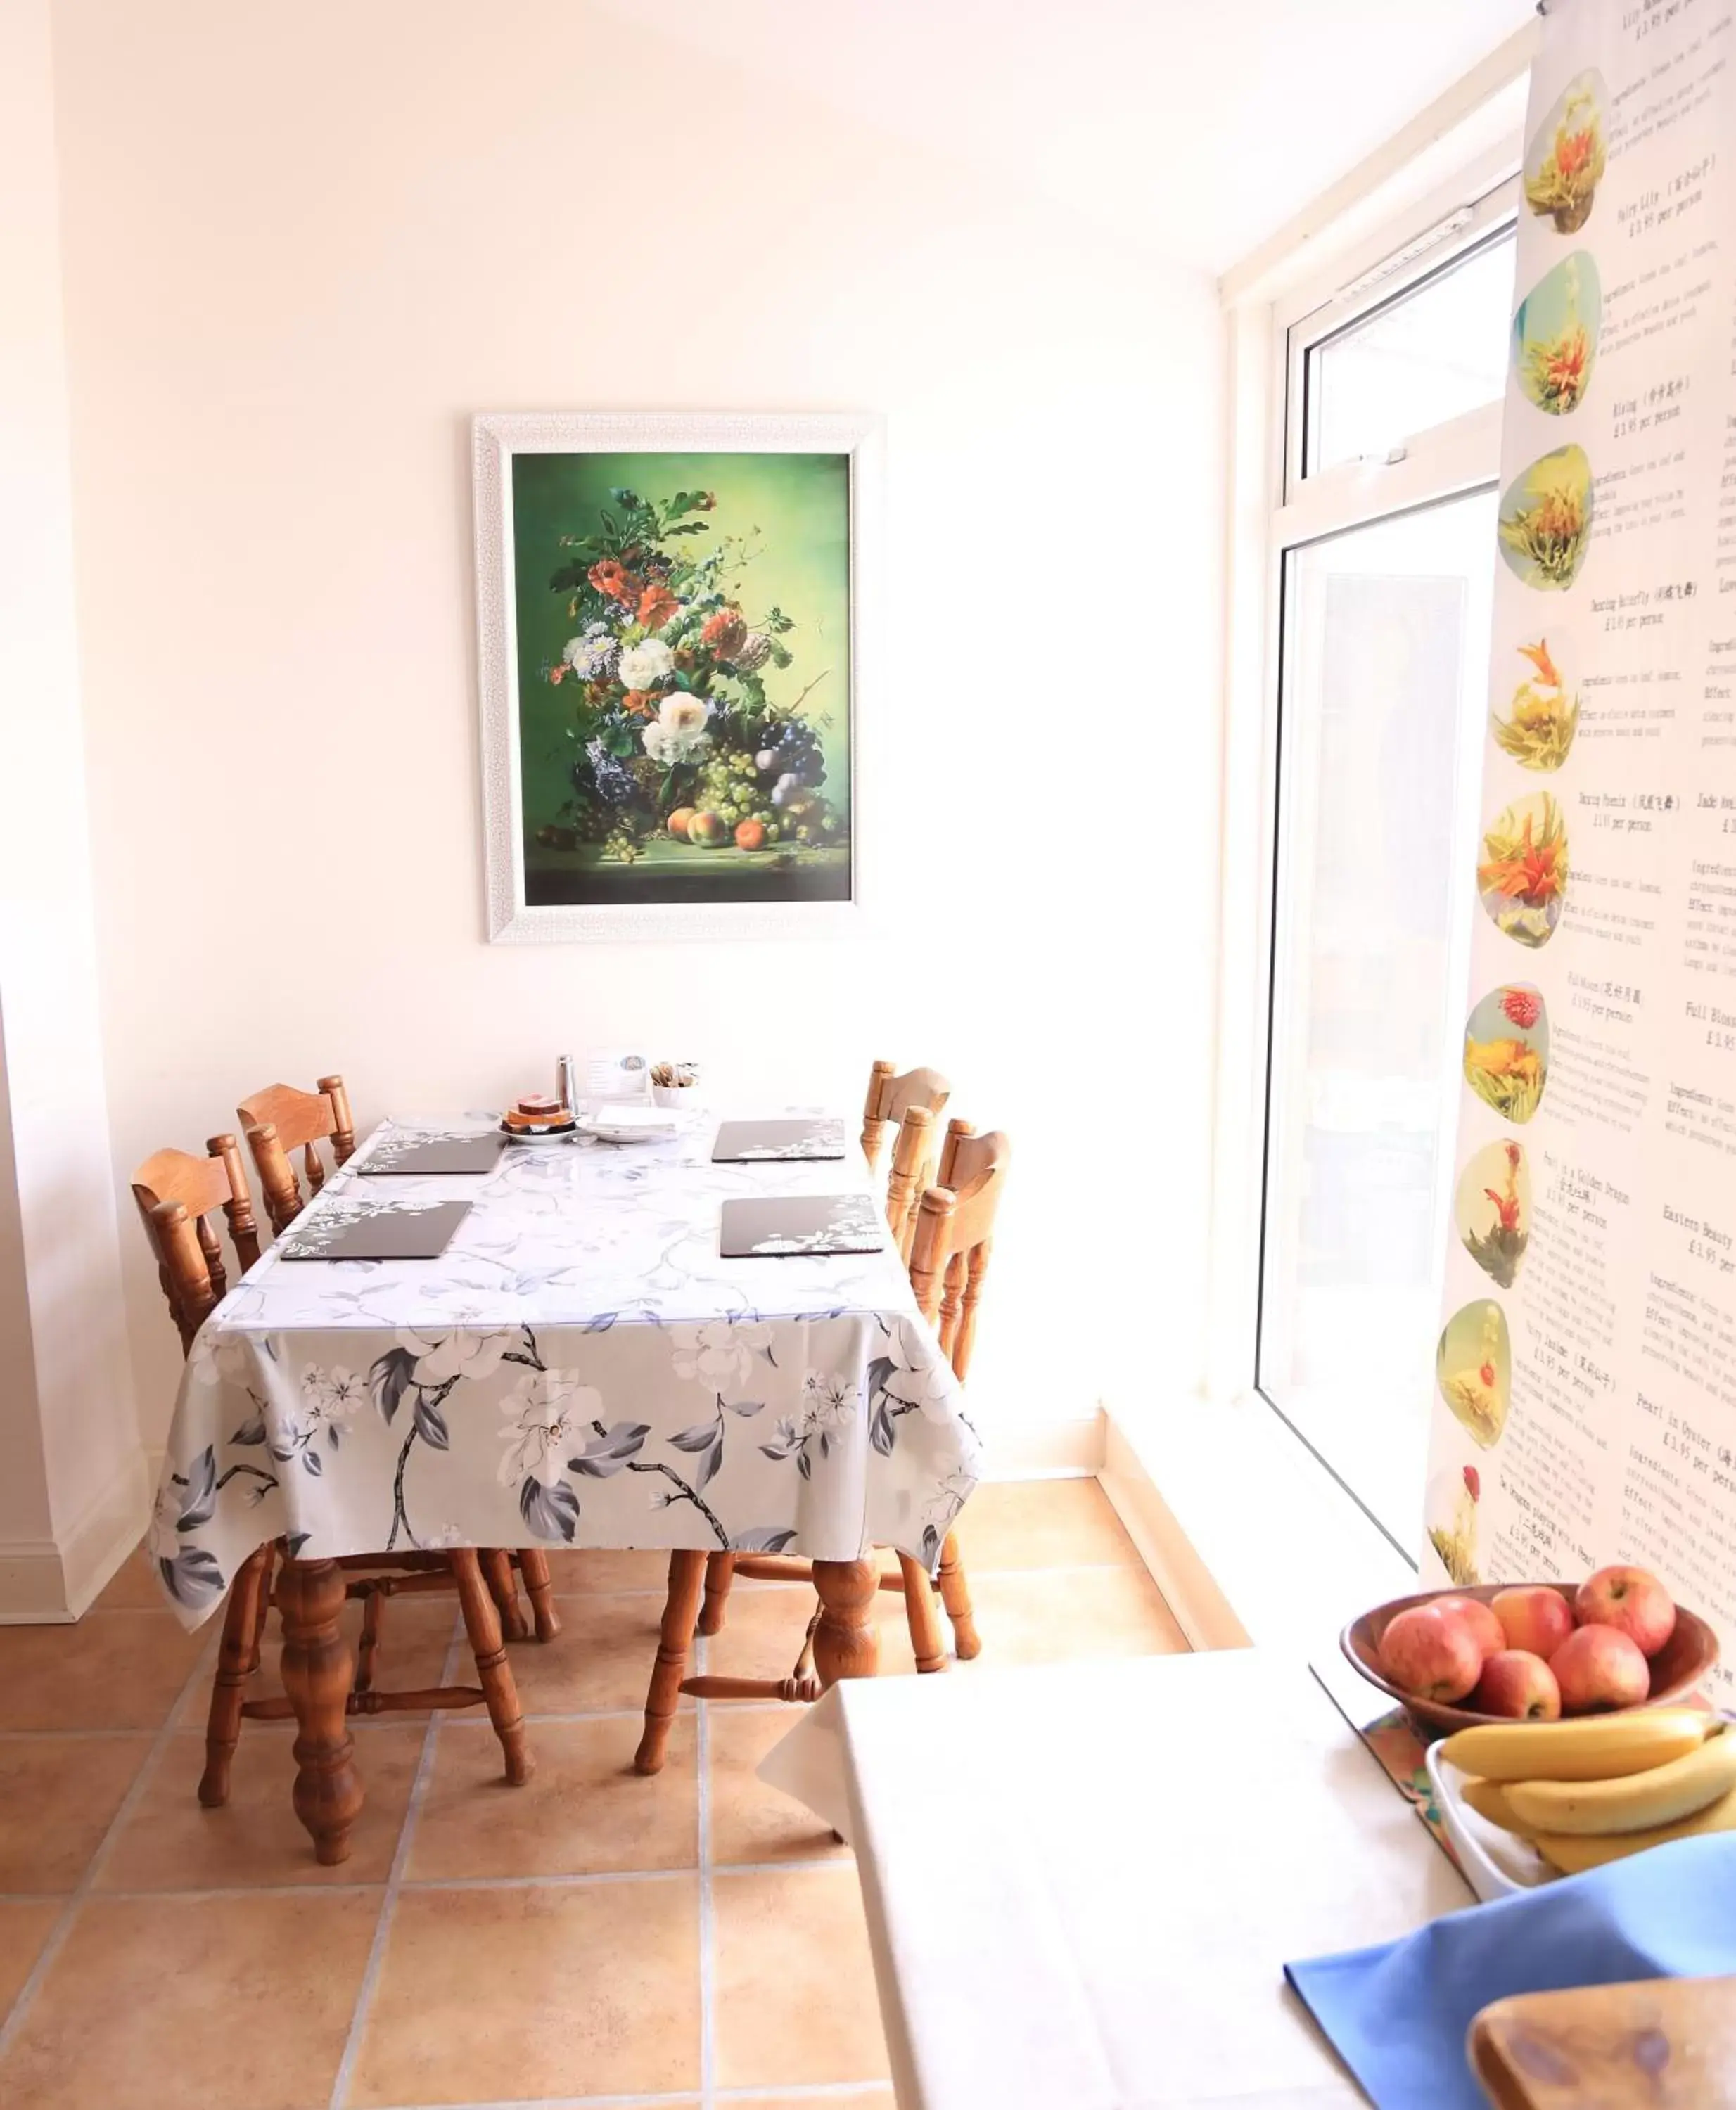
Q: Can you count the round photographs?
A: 9